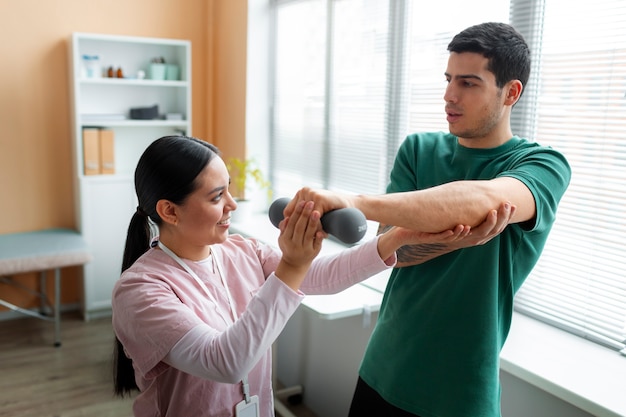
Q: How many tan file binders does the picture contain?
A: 2